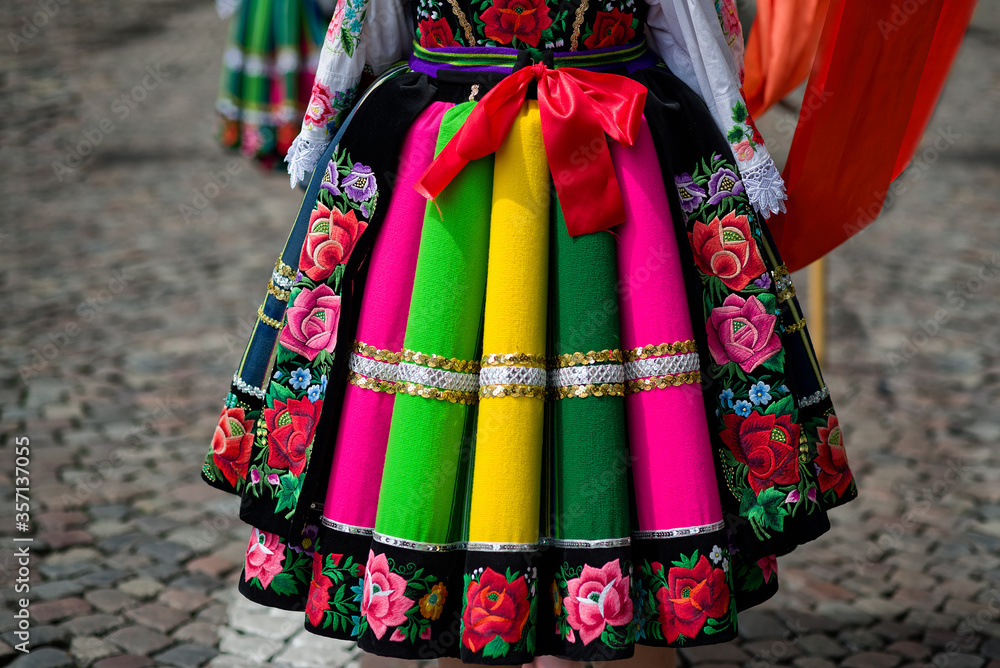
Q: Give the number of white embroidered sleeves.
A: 2